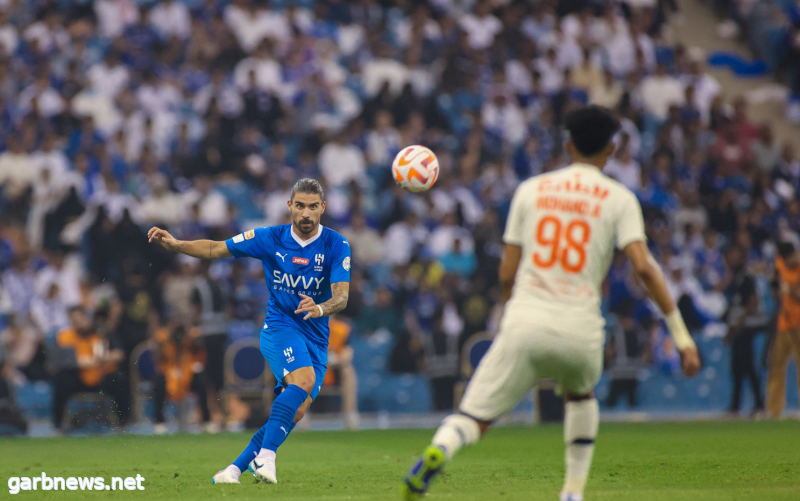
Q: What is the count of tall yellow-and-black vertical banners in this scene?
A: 0